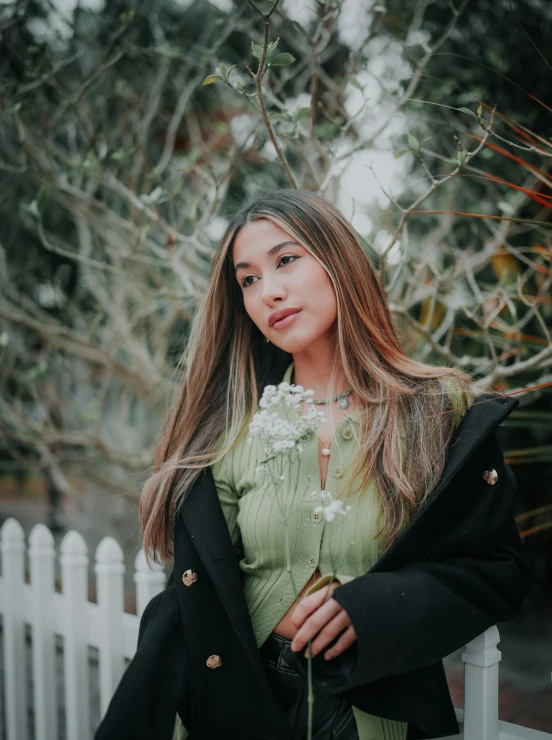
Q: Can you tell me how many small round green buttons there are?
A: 4